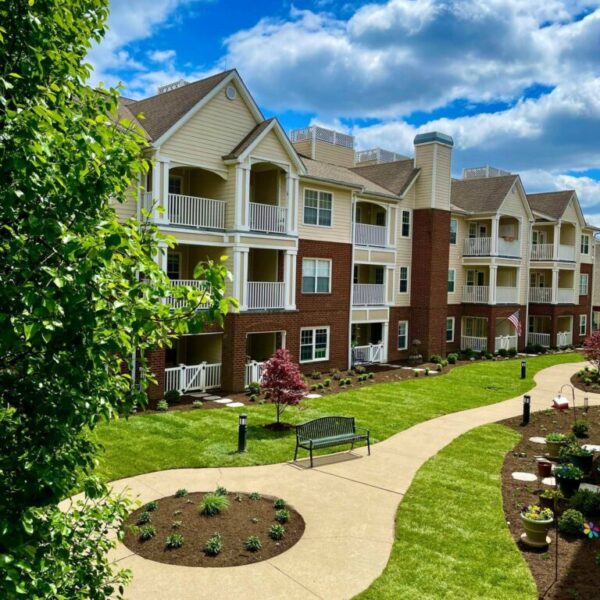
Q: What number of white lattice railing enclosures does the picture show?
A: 4